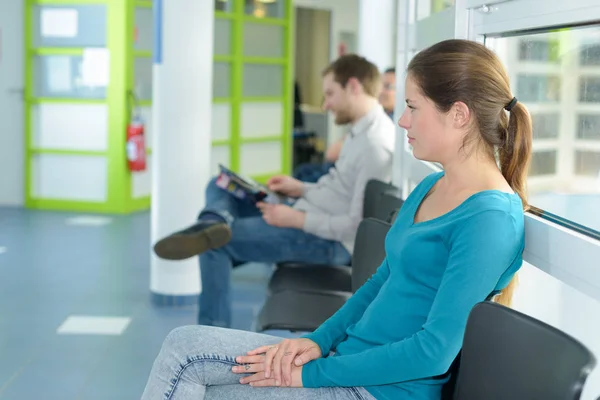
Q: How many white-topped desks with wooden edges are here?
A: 0